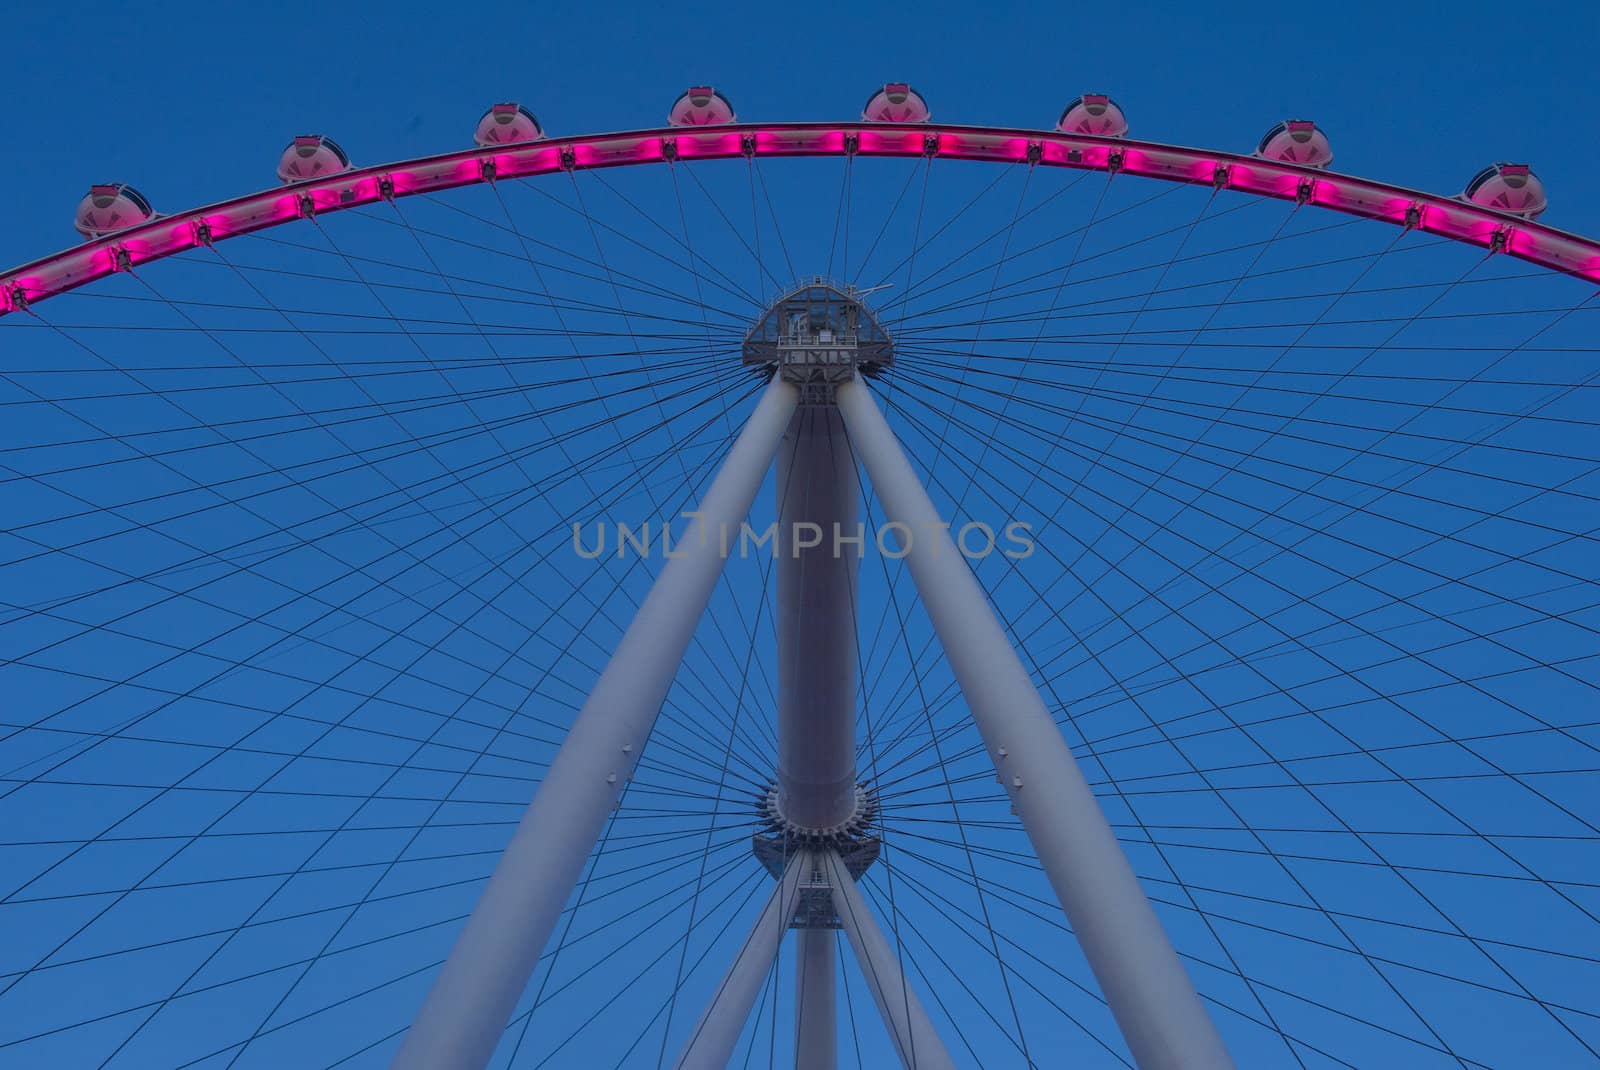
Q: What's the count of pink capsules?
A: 8